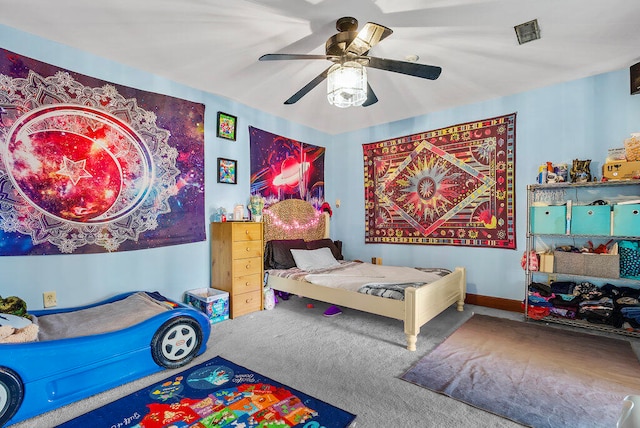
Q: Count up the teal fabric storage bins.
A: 3